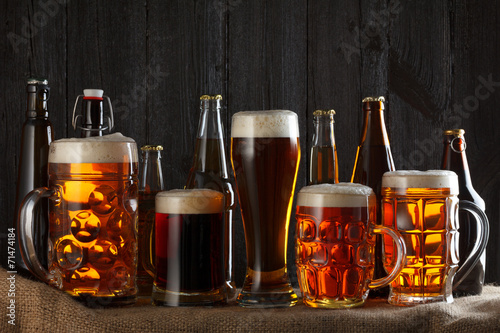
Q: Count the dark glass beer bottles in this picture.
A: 4